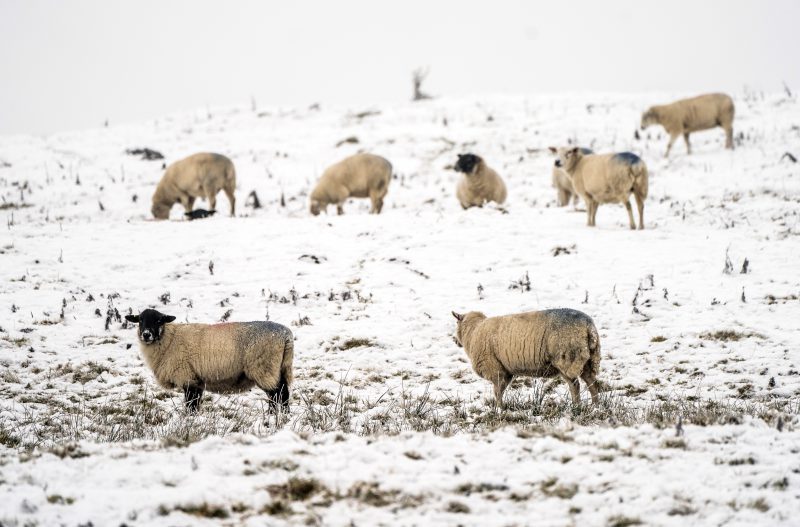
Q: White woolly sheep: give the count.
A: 8